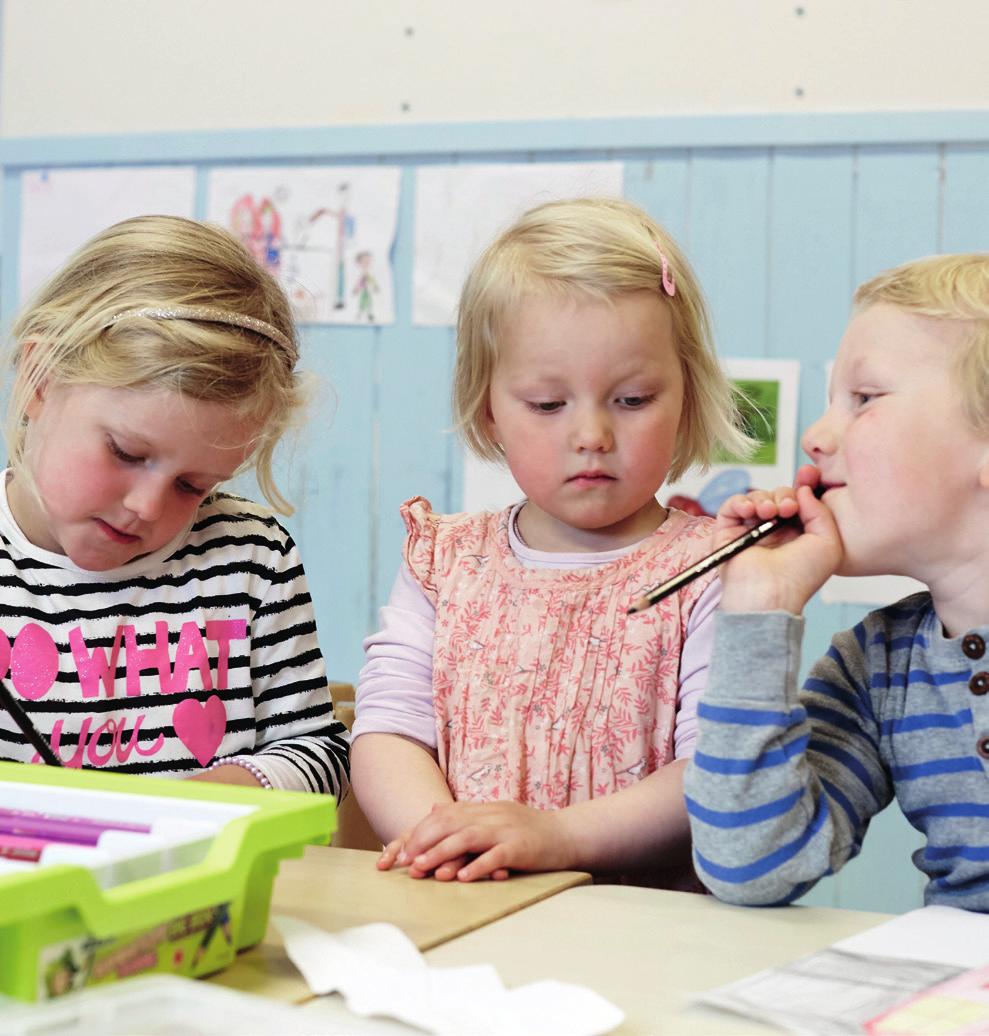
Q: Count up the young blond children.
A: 3